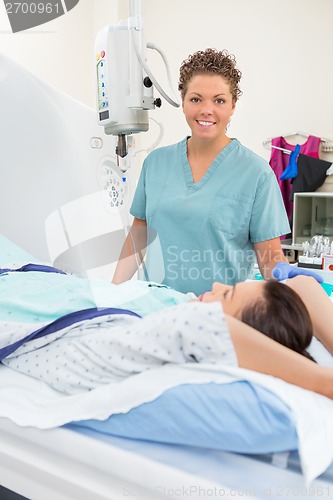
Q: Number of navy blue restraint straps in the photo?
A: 2